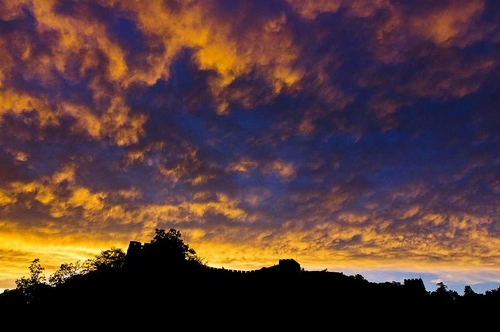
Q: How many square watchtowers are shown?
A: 3